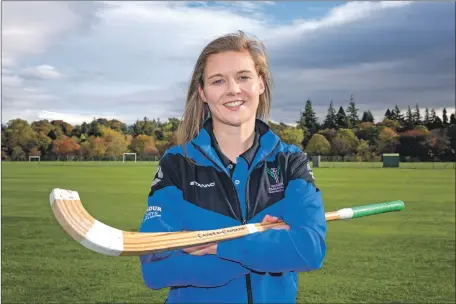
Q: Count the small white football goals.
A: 2